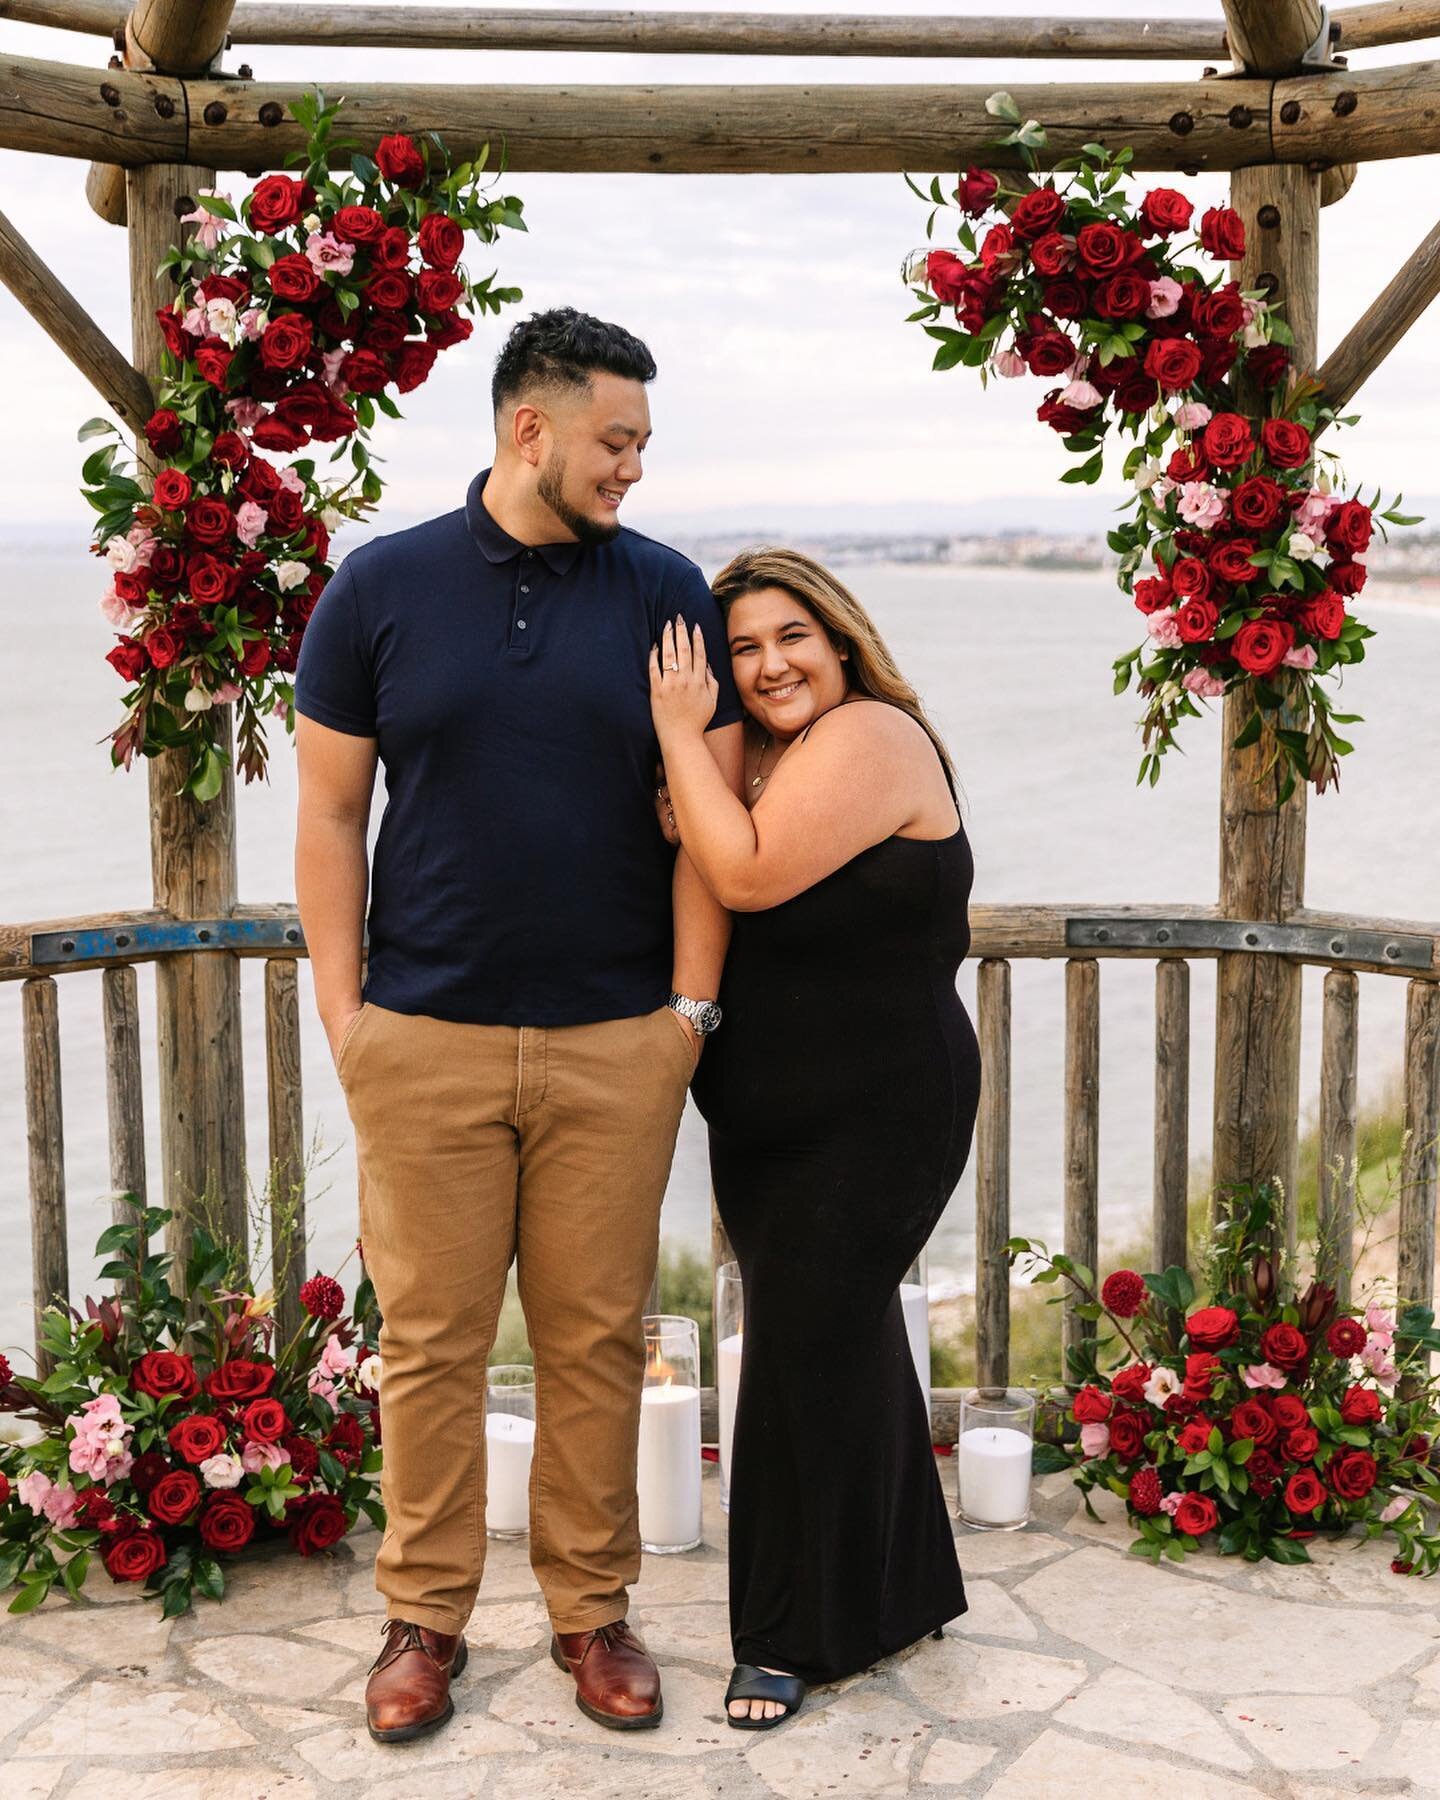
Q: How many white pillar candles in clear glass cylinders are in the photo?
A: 5